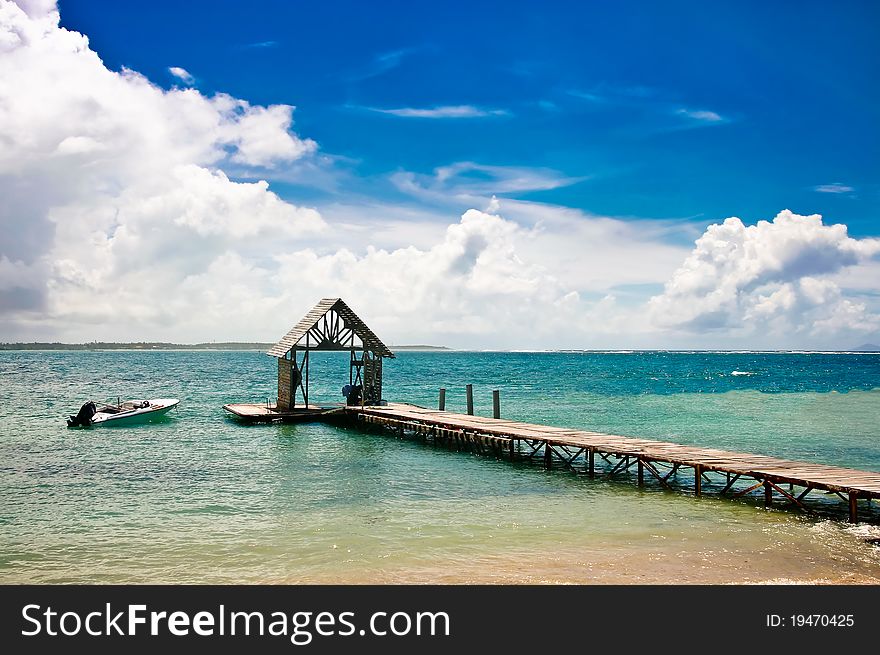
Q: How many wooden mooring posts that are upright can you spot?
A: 3